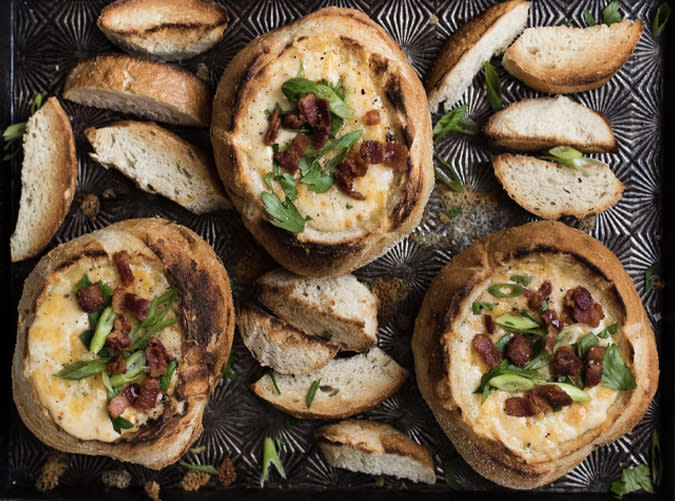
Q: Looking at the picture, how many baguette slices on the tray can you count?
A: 12